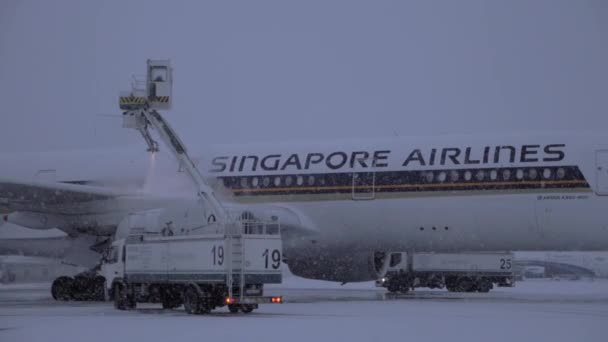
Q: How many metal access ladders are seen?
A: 1